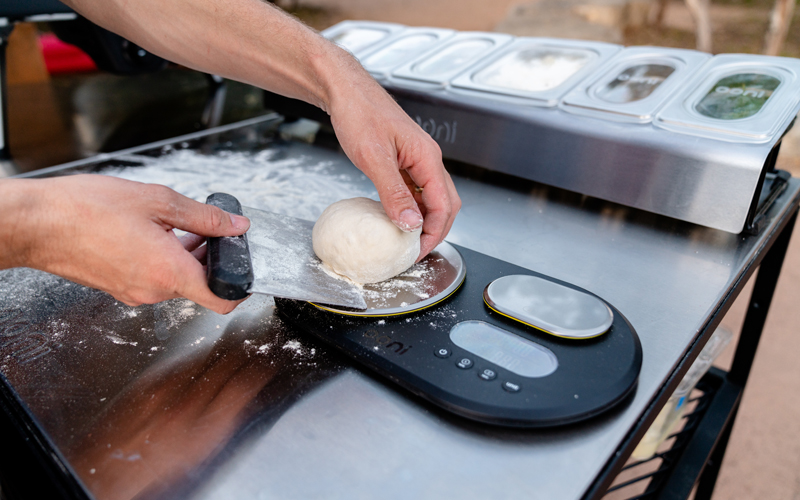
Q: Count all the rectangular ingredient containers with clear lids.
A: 6